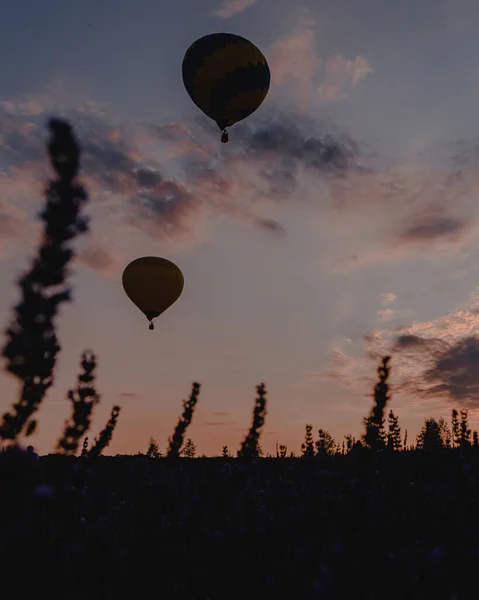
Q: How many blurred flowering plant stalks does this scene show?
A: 6